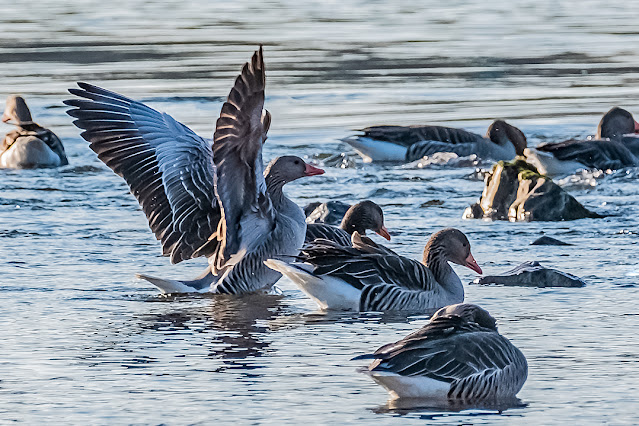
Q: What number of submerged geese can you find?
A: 0